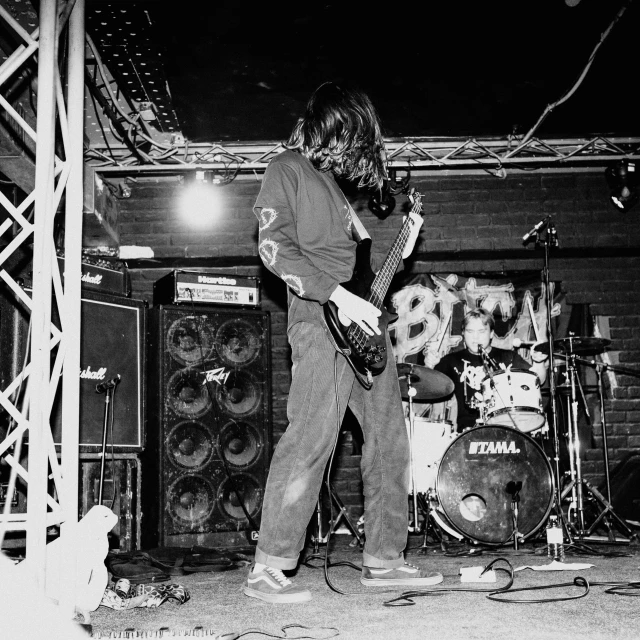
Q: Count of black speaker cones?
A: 8